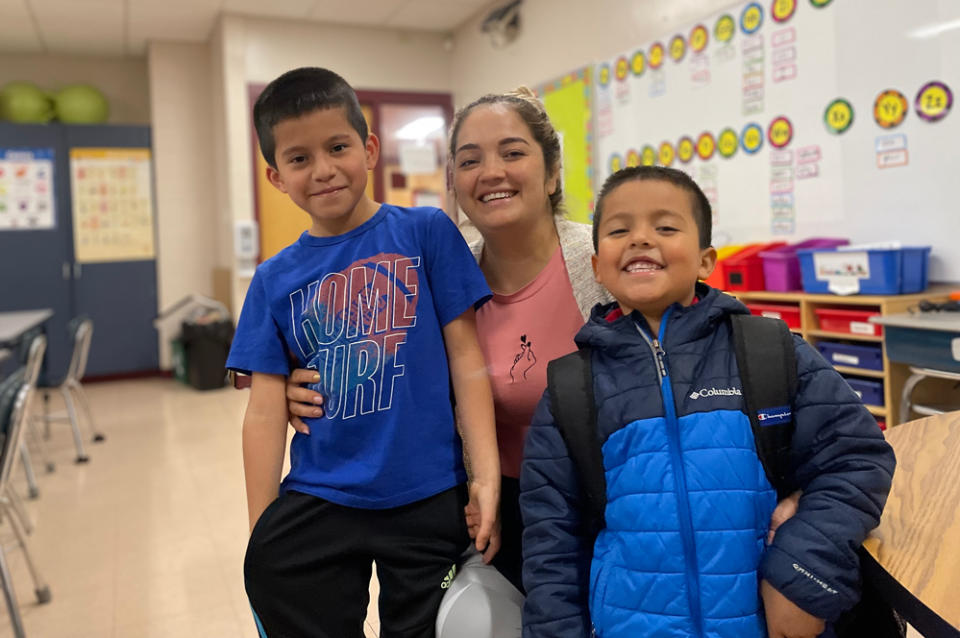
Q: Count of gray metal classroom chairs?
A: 3